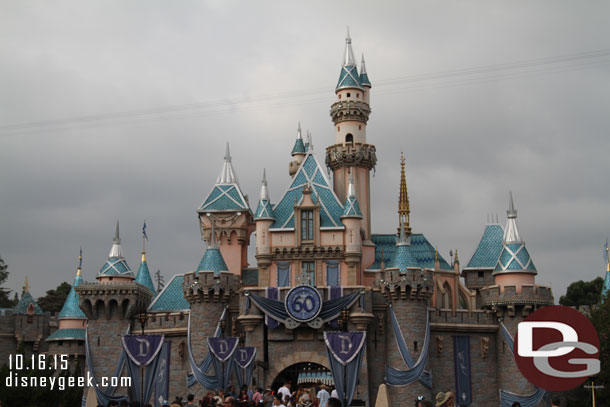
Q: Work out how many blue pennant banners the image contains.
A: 4